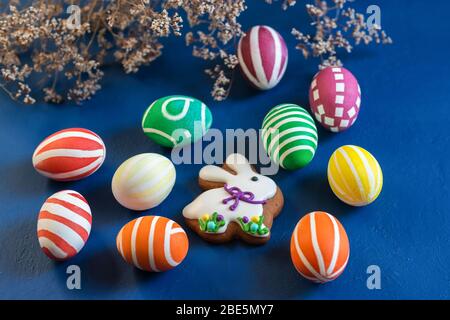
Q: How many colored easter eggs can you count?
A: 10